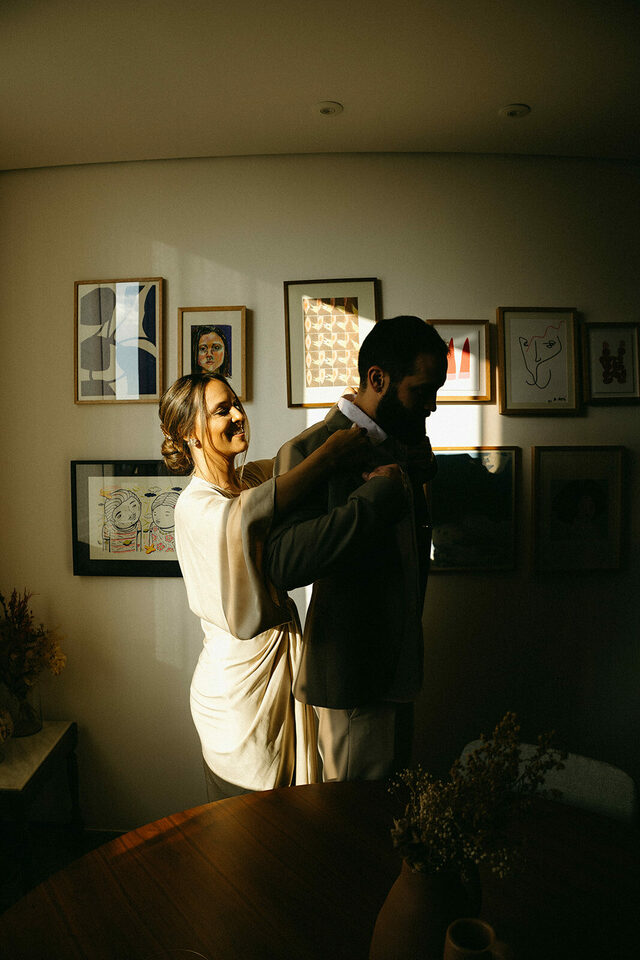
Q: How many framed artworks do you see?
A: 9